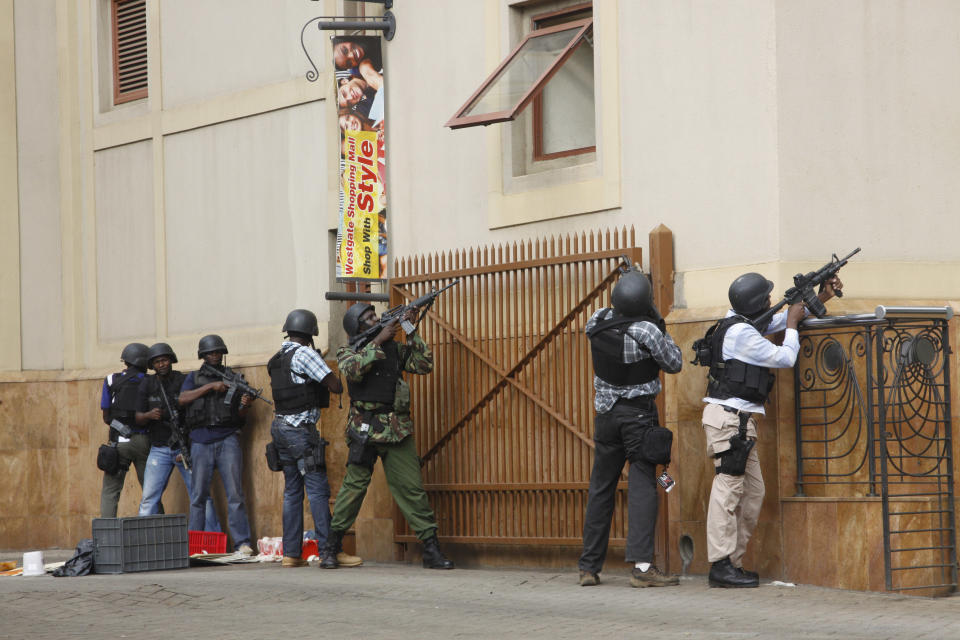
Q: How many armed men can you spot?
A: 7